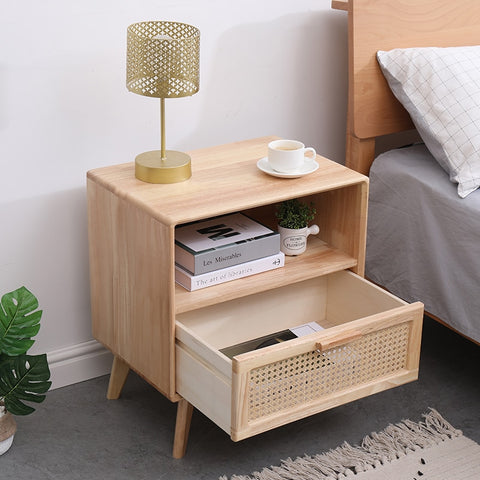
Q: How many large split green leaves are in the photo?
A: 2